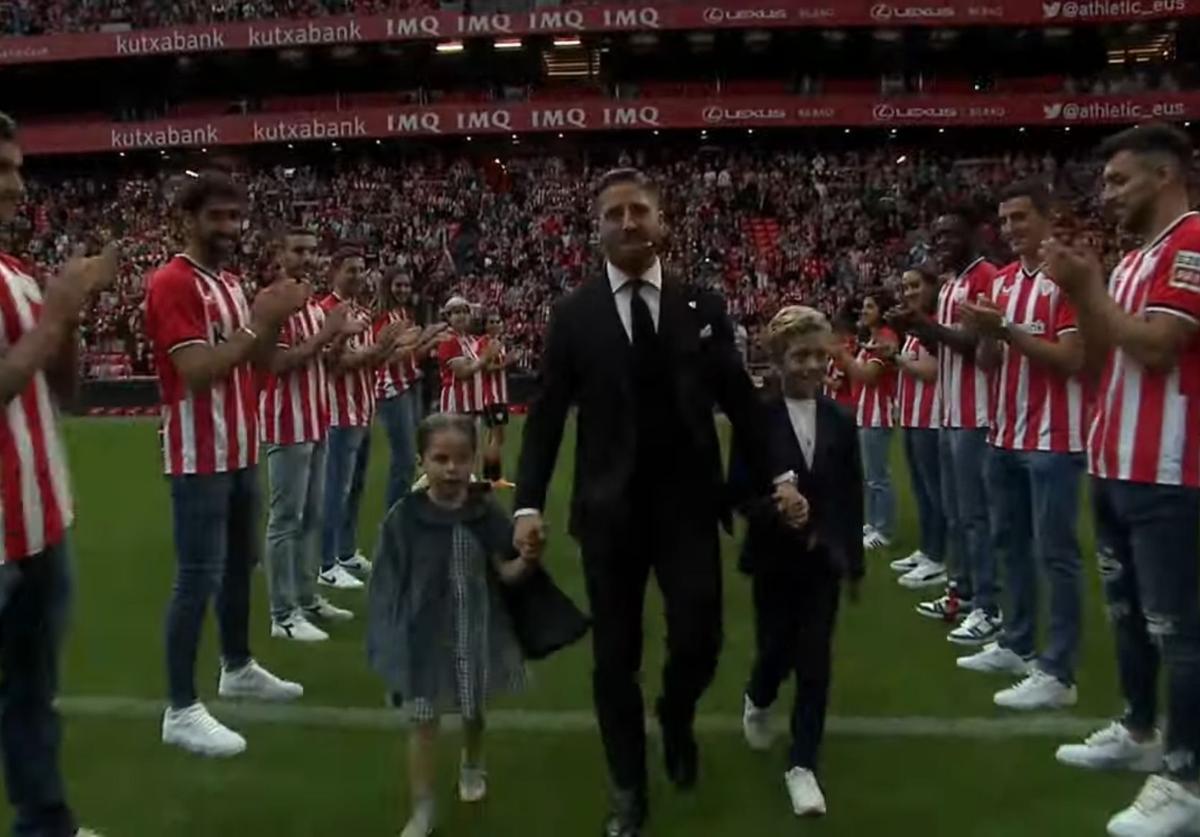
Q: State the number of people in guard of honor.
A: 13